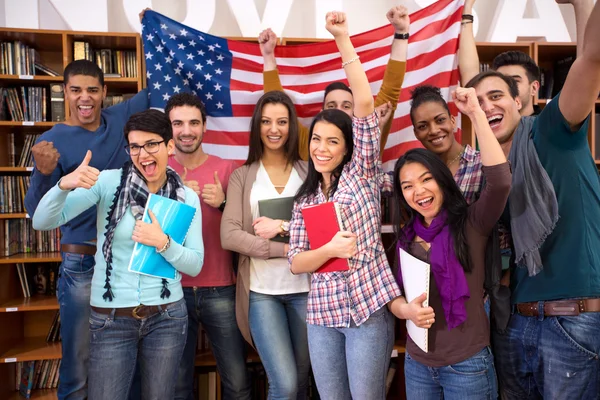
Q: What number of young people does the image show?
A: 10